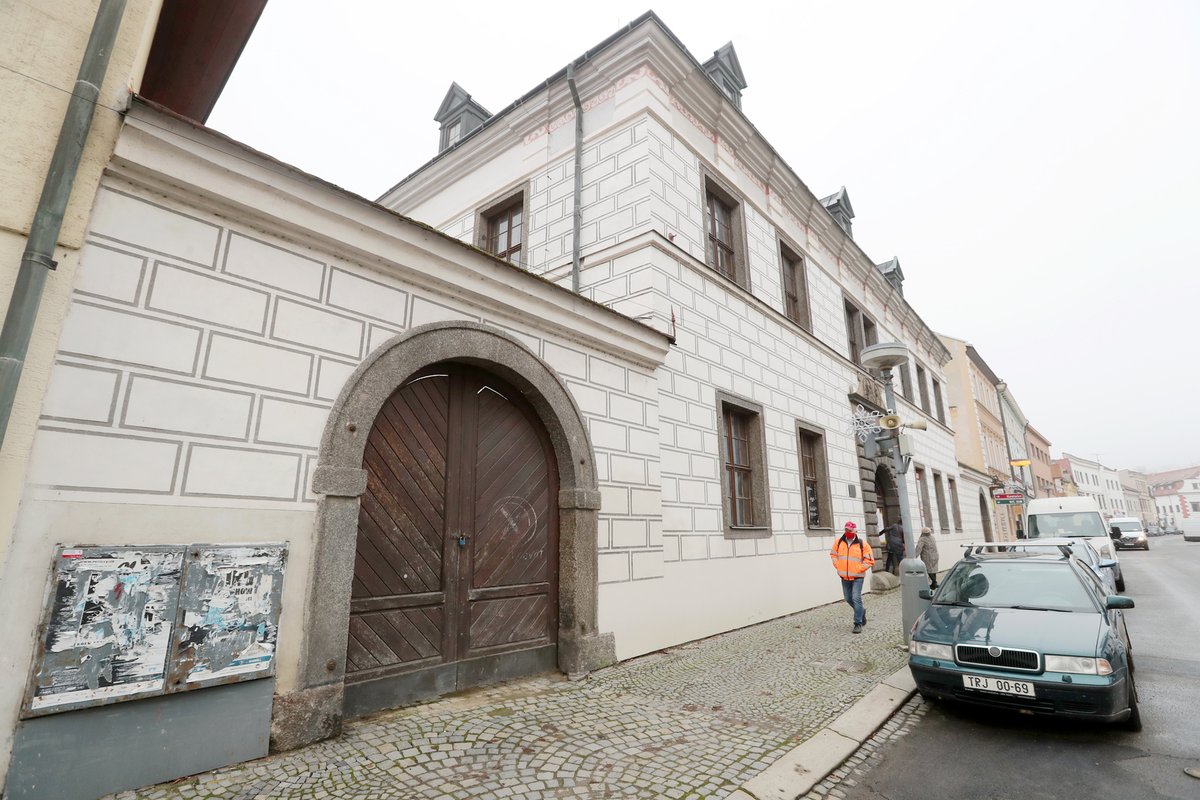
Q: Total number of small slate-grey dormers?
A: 4